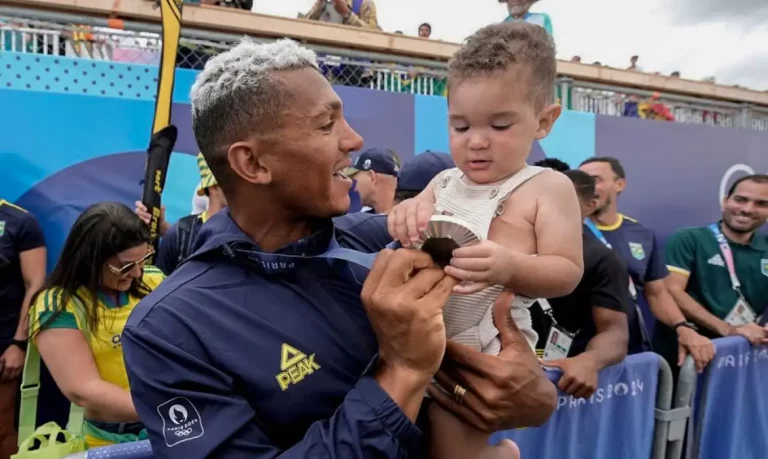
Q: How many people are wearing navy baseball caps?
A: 2